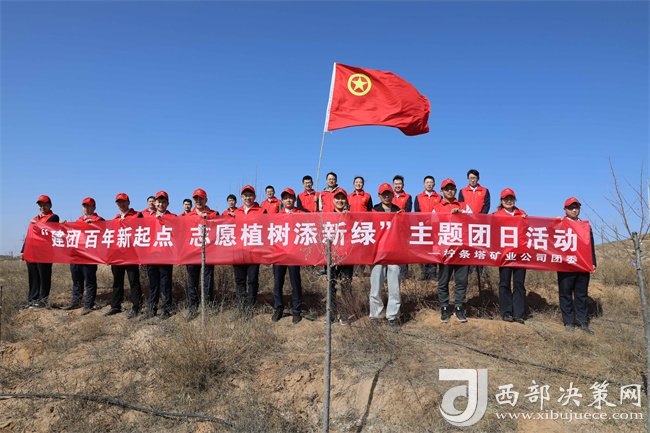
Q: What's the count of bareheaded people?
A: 10